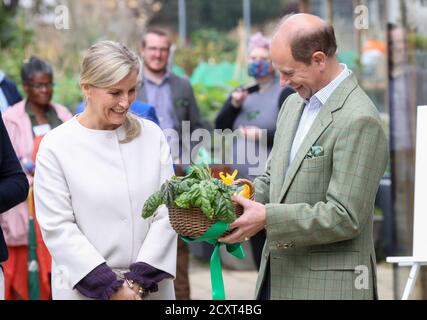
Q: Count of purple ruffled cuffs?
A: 2